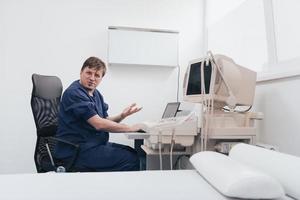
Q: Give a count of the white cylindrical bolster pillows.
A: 2